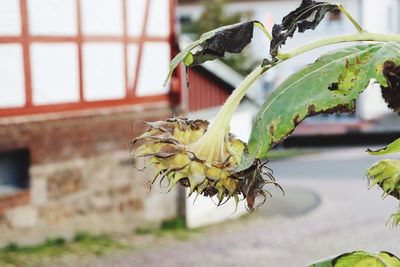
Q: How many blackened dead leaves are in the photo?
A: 2